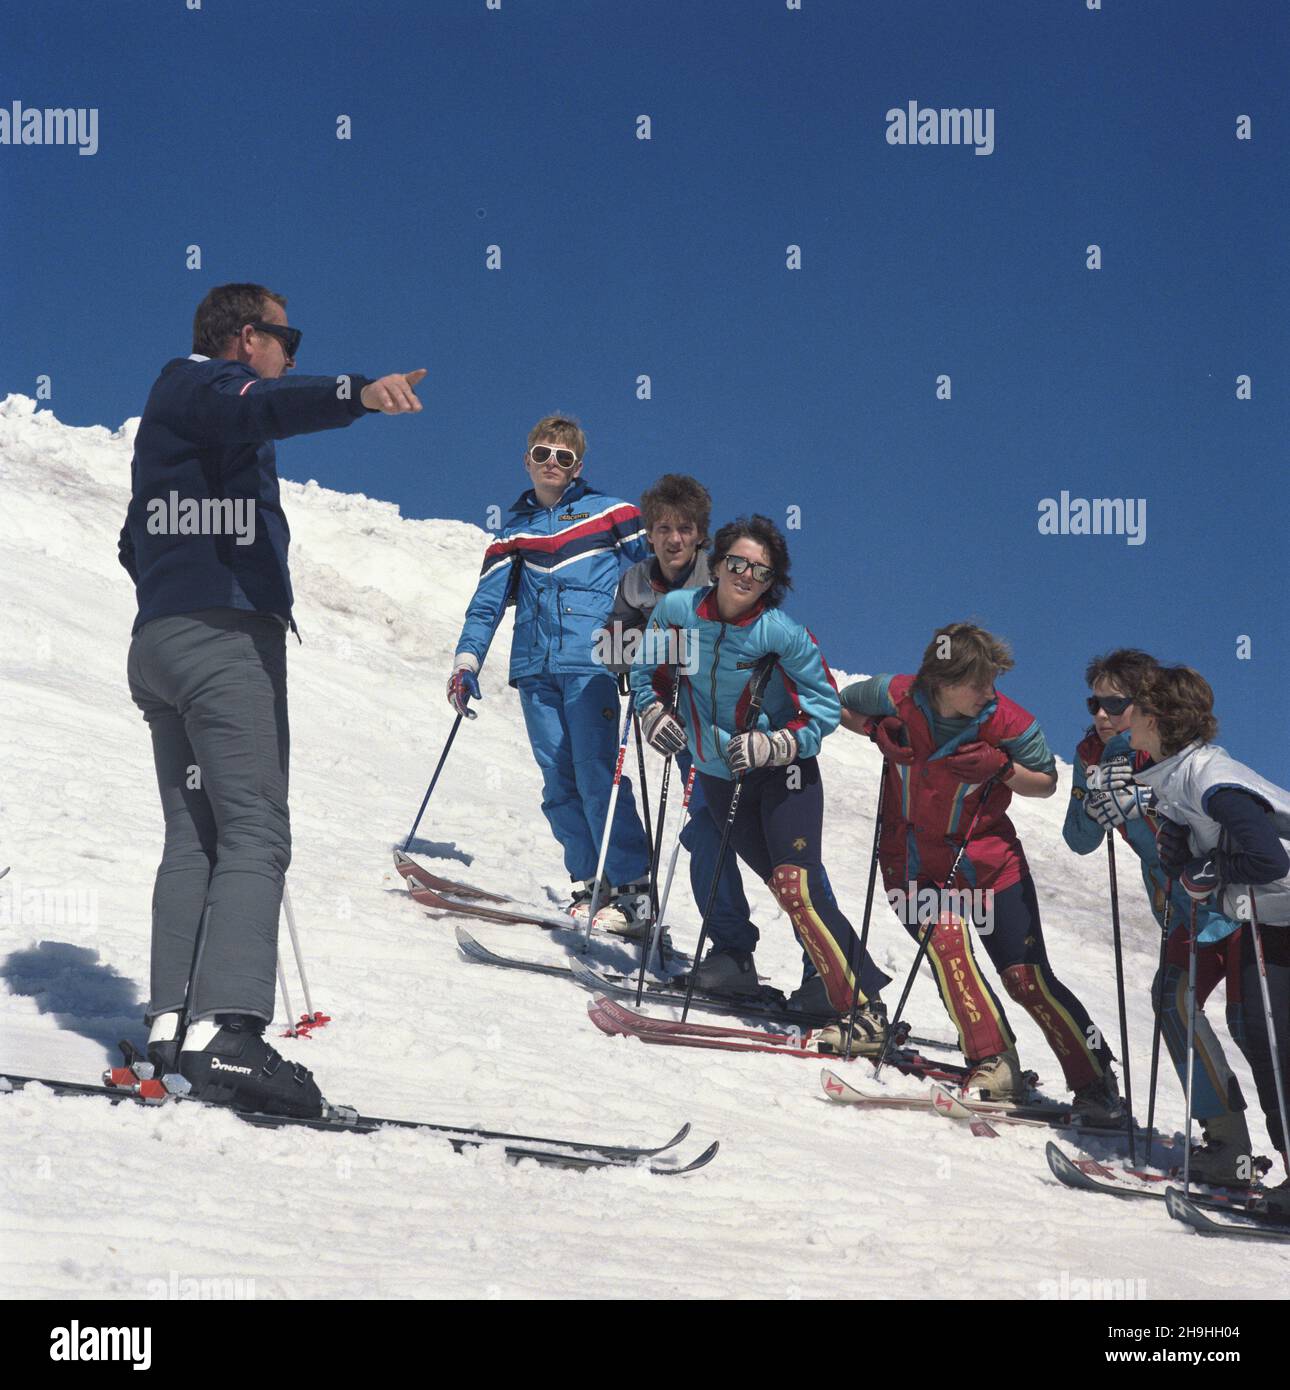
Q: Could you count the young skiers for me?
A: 6